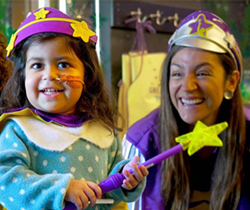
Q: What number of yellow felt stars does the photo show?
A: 3